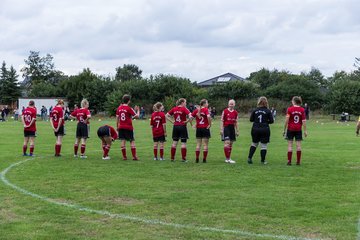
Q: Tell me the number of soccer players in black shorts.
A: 11